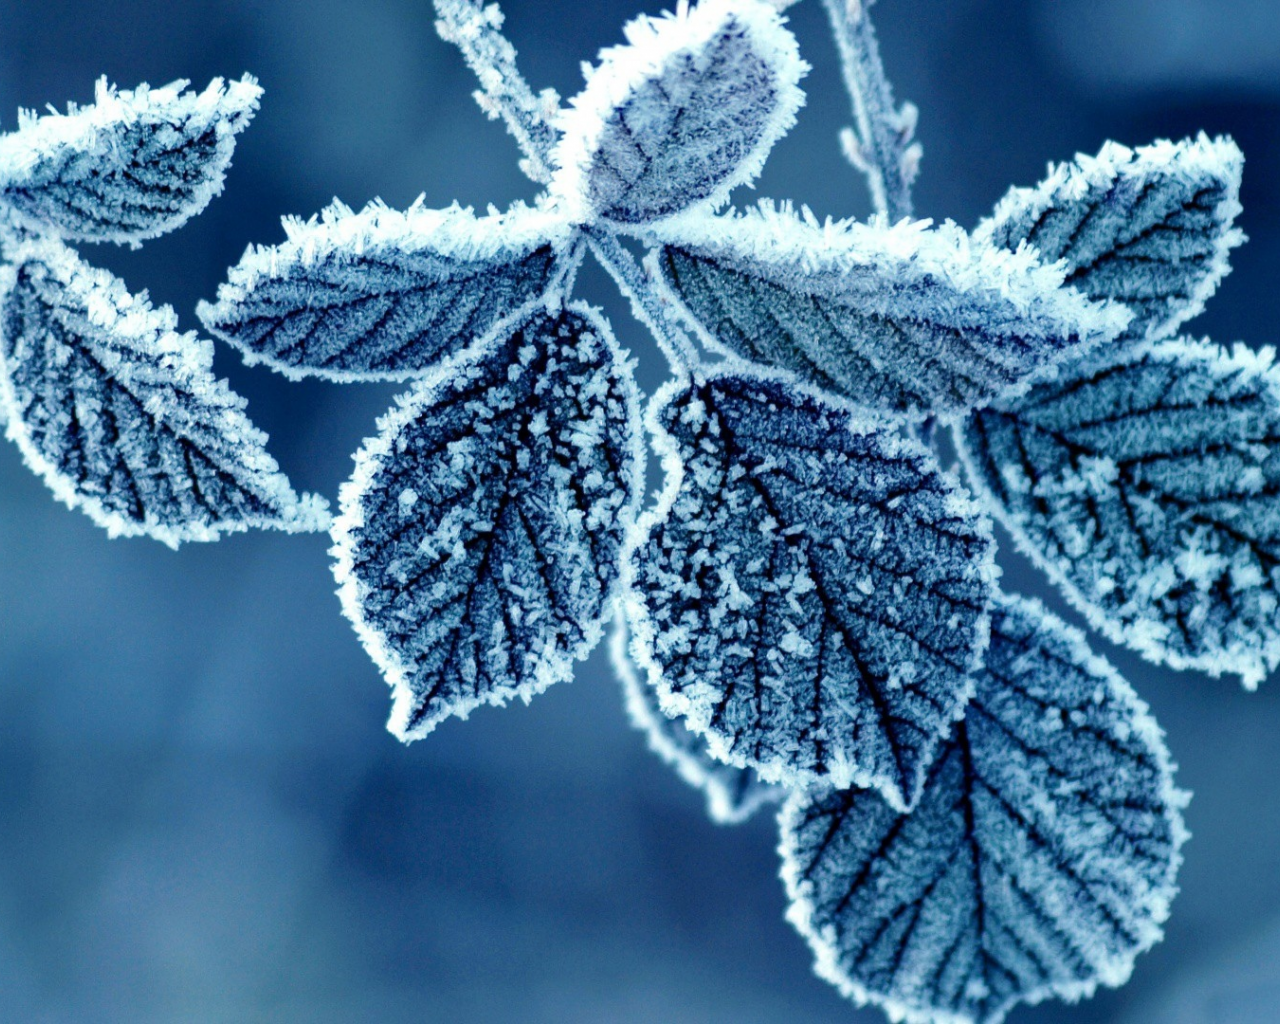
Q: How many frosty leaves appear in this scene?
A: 11